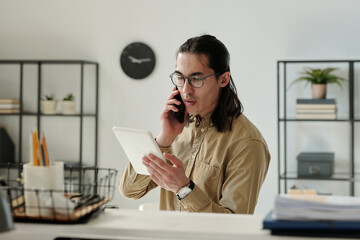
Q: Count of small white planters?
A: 2